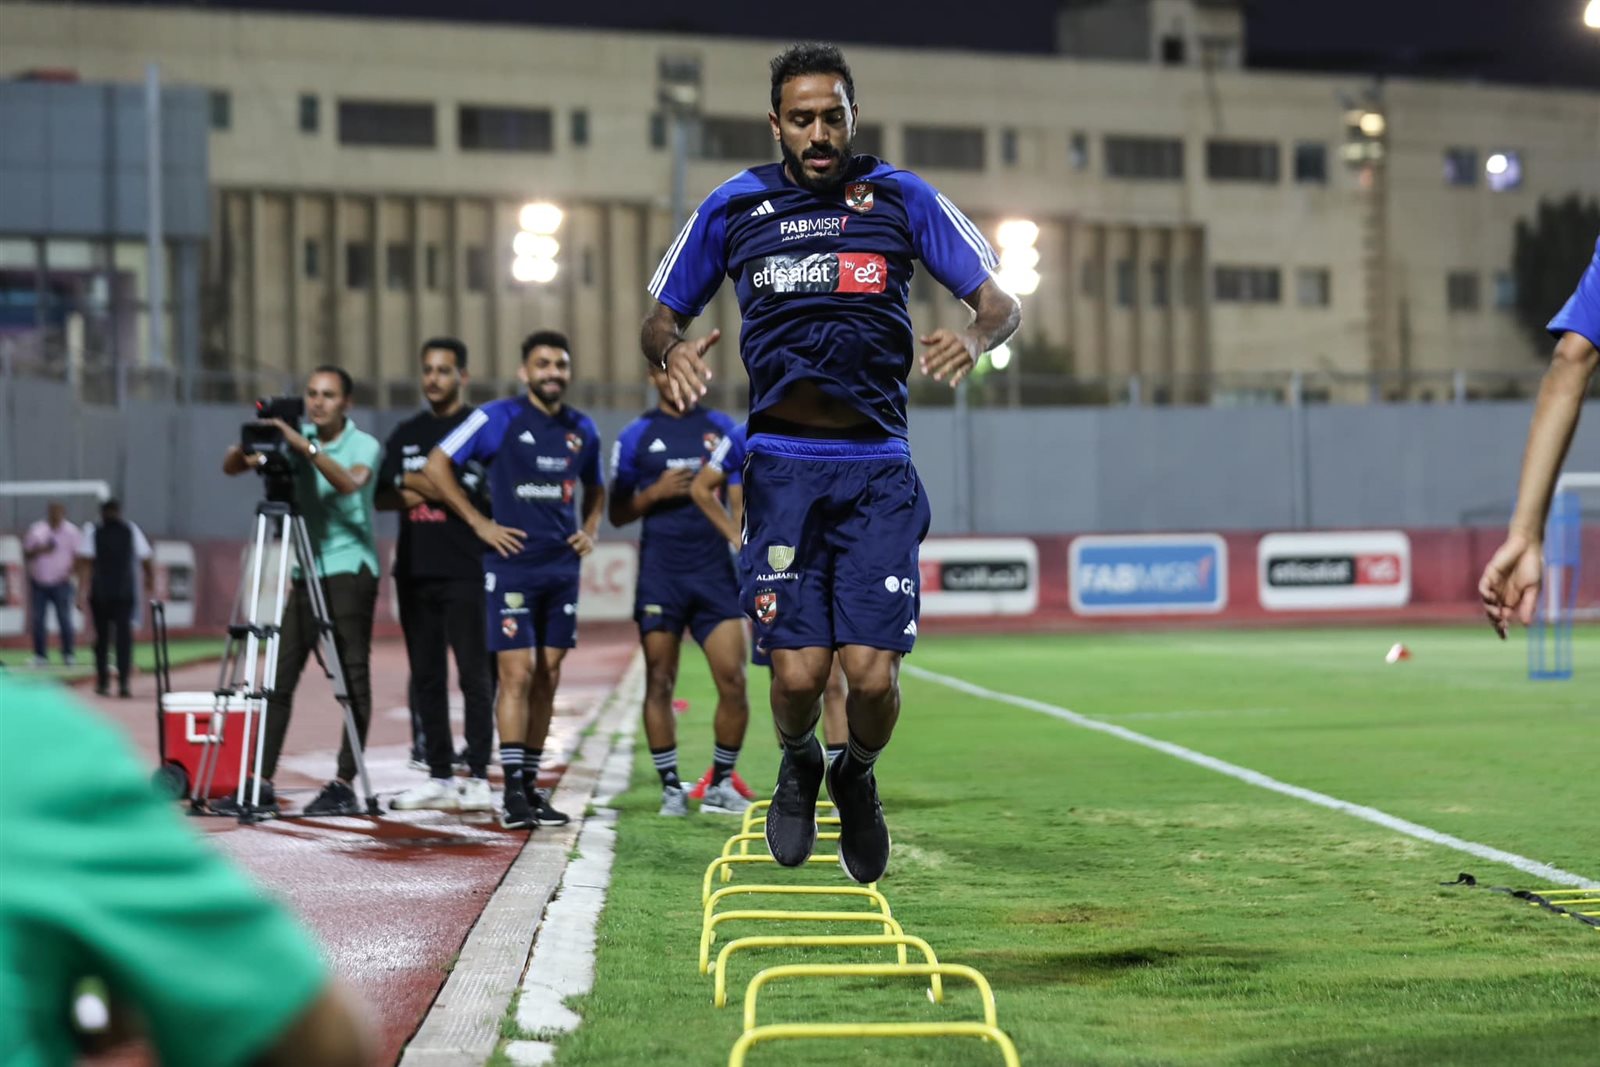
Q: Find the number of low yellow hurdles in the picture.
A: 9